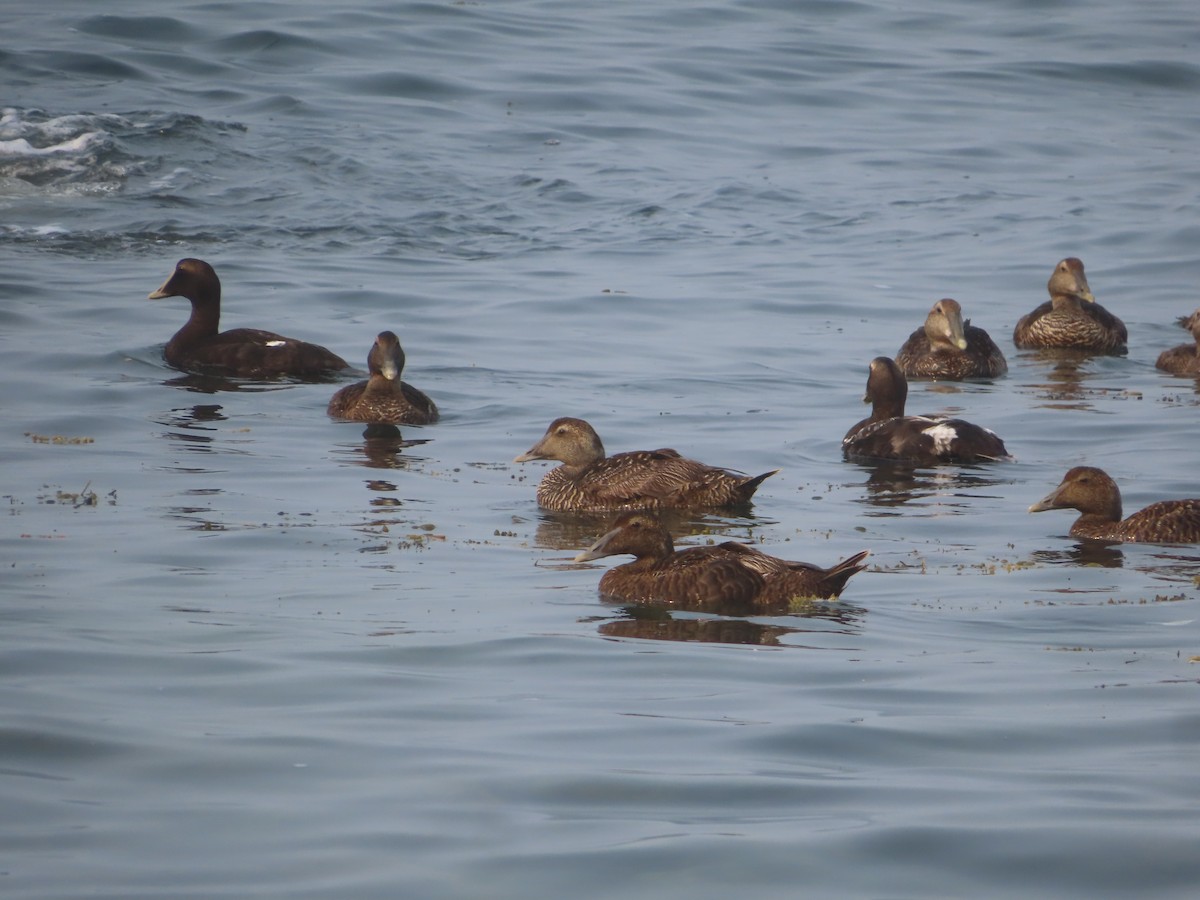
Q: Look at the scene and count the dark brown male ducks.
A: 2